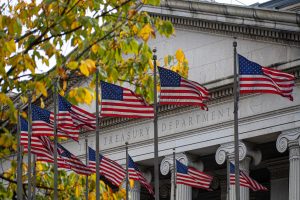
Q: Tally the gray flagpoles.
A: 11